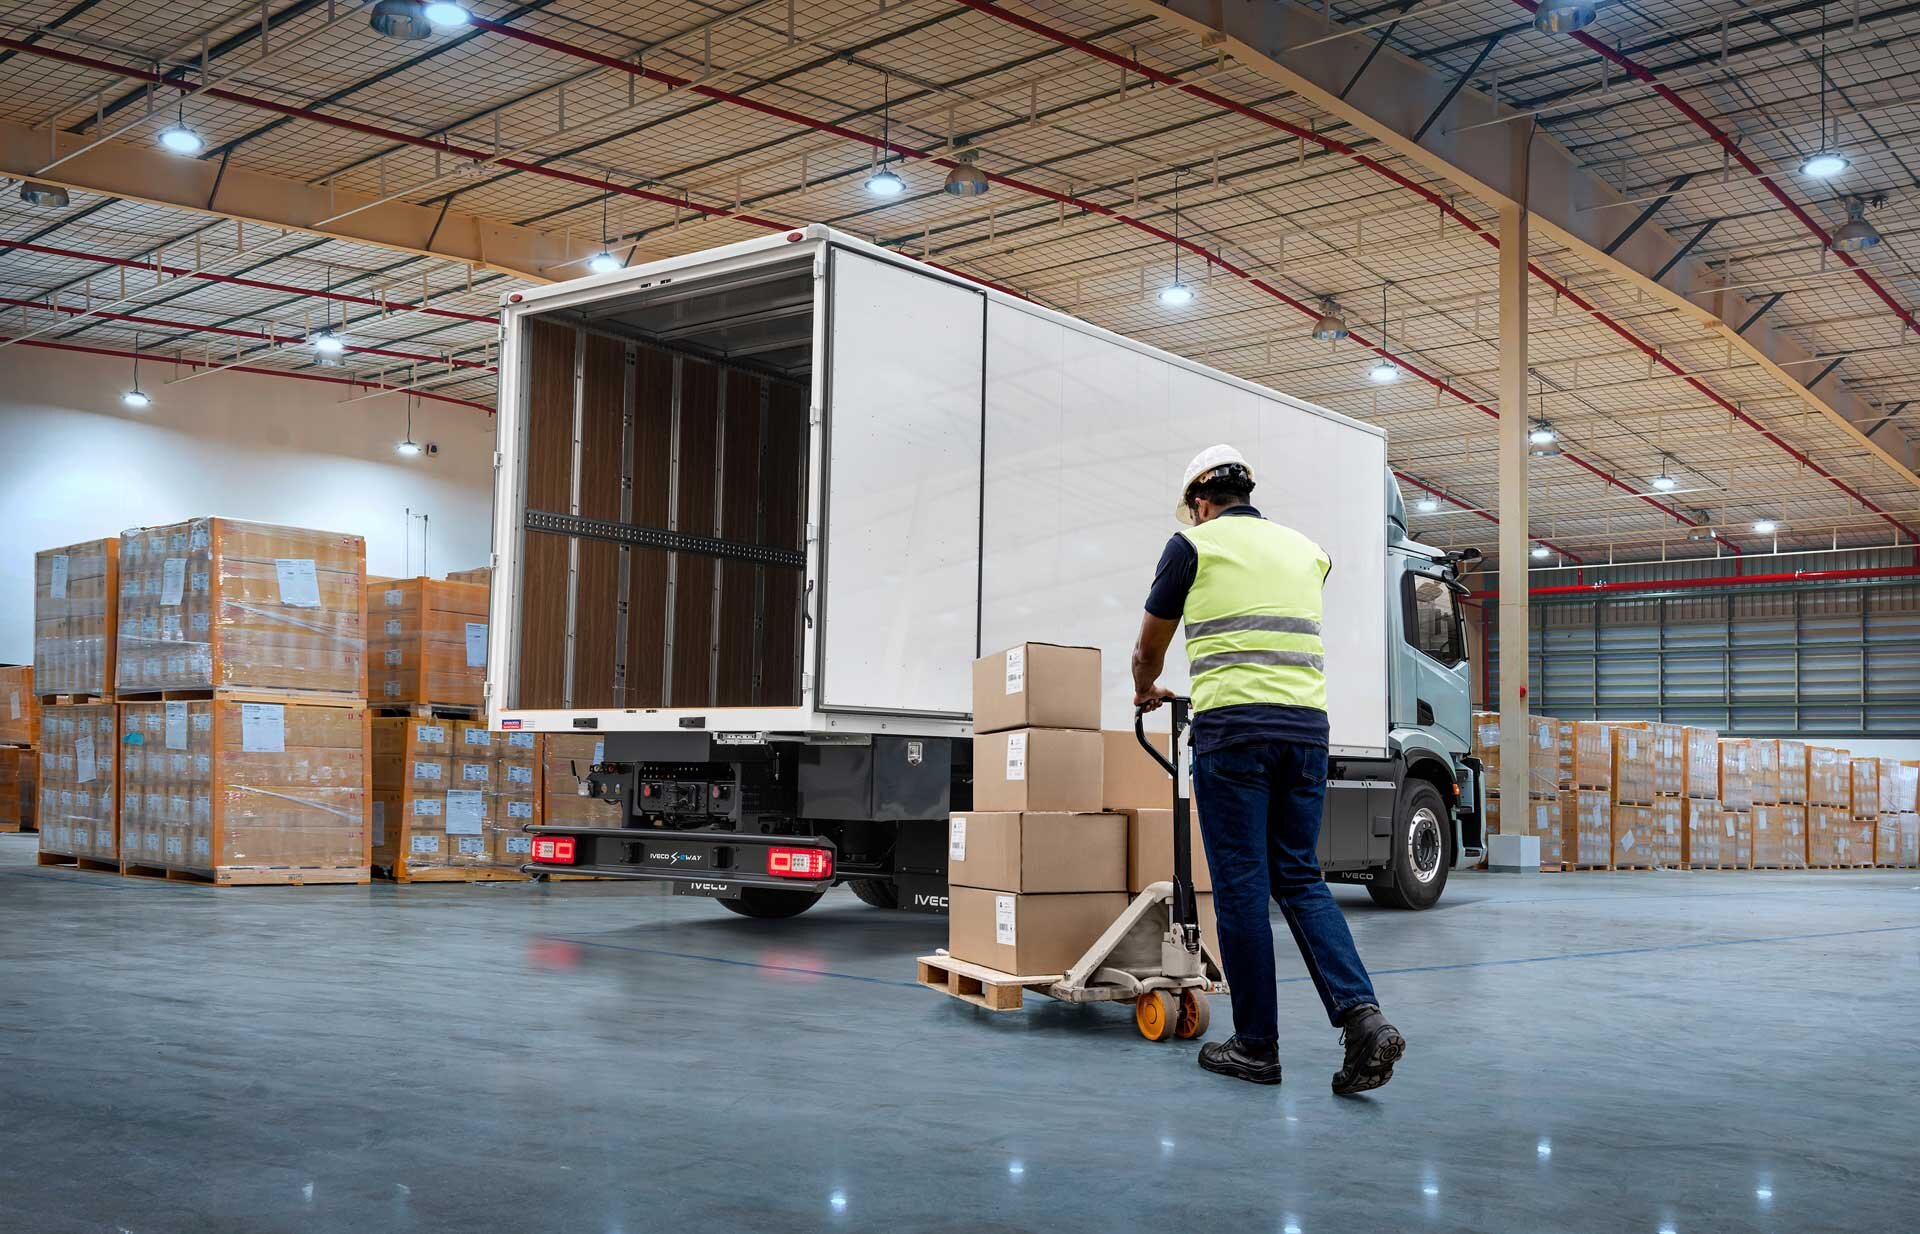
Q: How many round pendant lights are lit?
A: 15